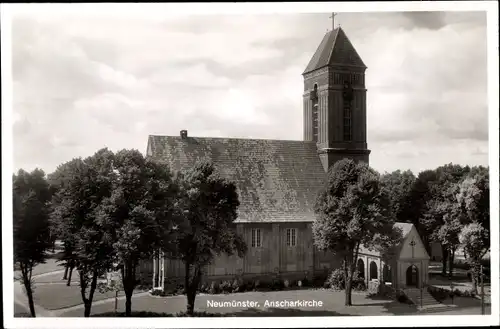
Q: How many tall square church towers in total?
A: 1